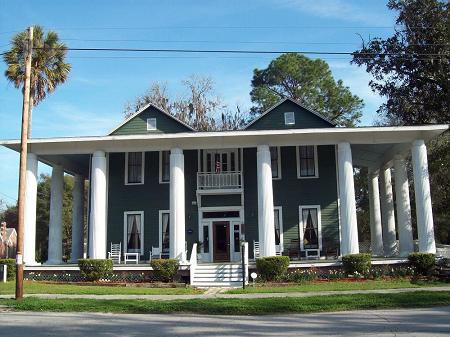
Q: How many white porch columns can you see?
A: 11